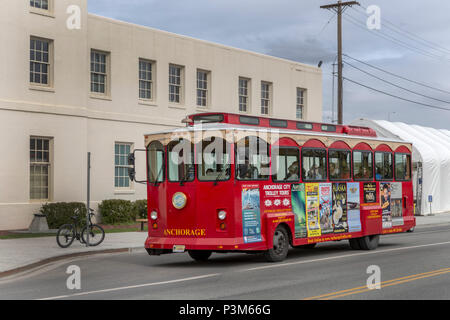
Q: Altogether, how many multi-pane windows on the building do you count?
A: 11